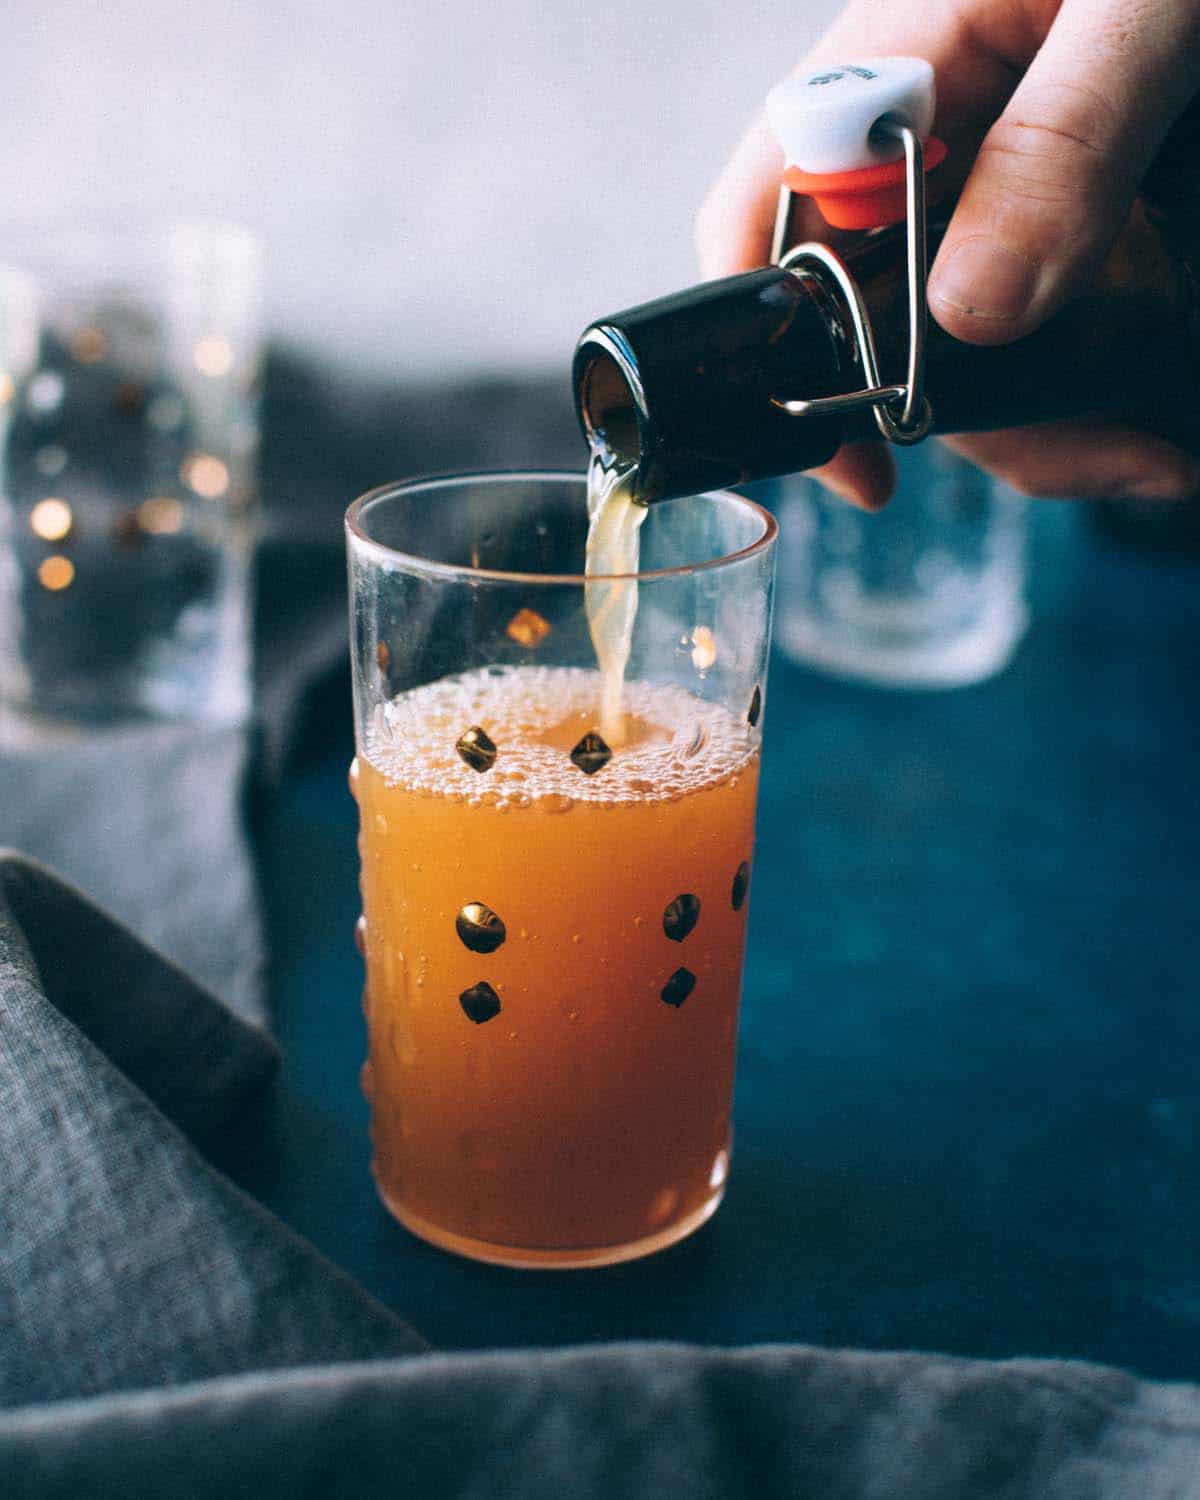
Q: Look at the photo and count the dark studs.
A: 8